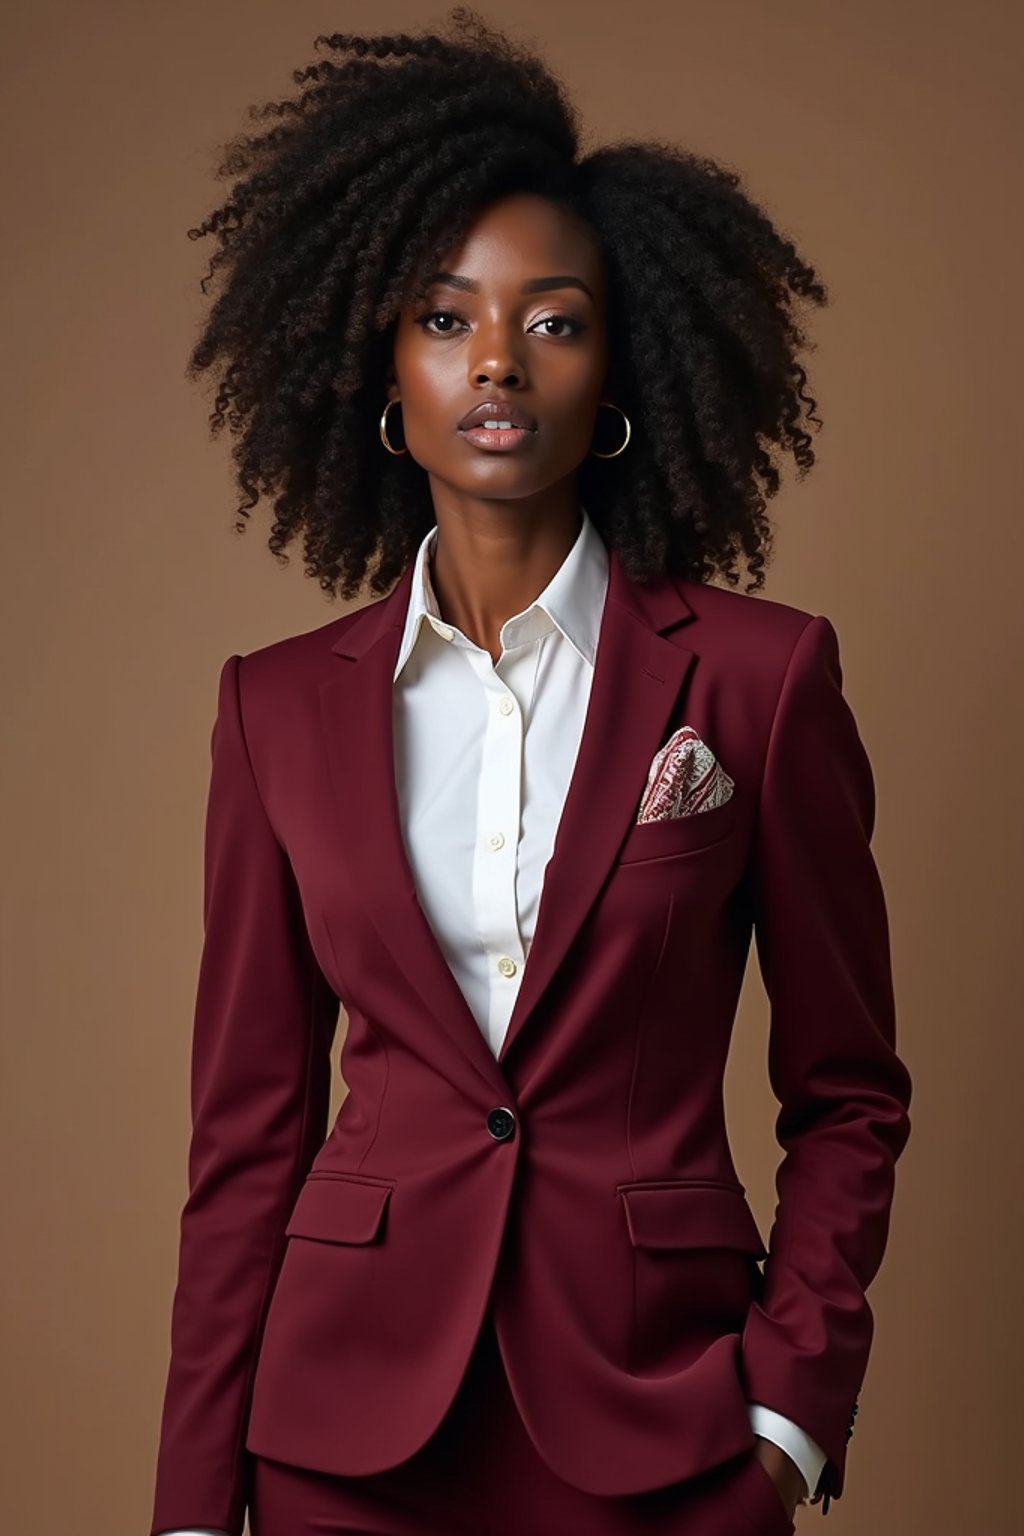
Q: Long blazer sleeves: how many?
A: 2